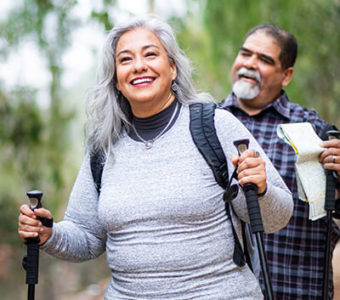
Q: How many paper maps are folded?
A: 1